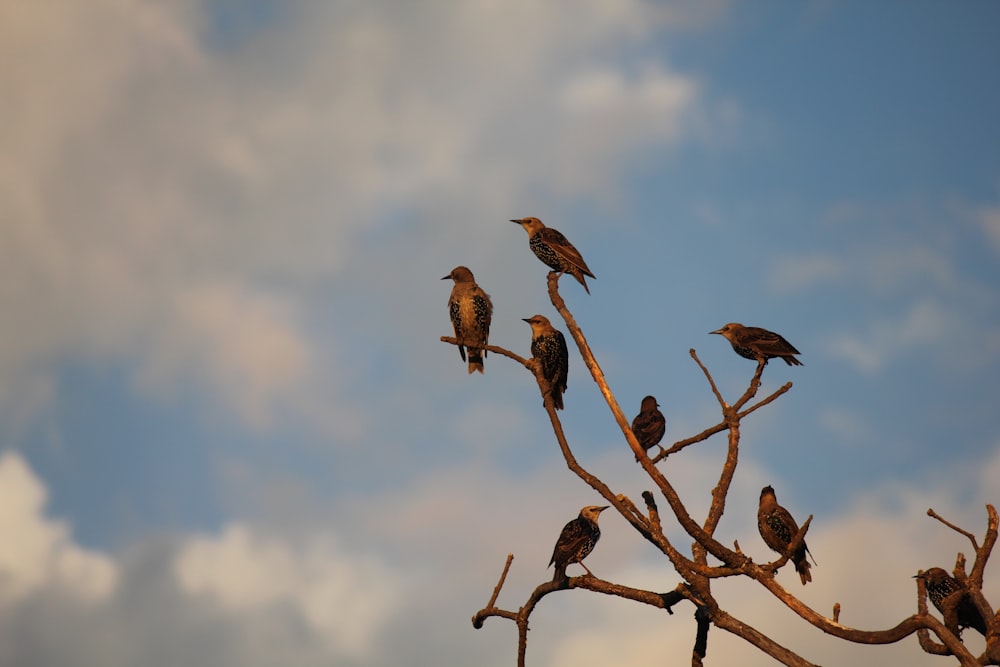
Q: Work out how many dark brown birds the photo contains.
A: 8